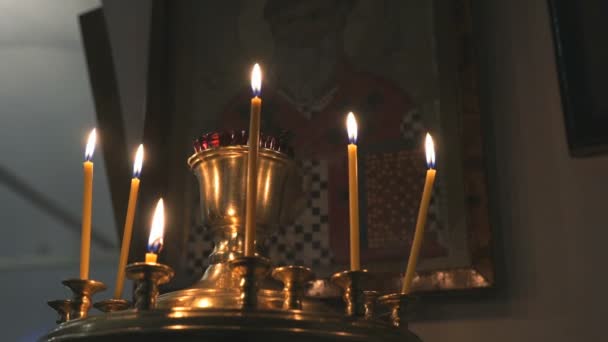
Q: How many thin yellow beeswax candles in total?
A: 6